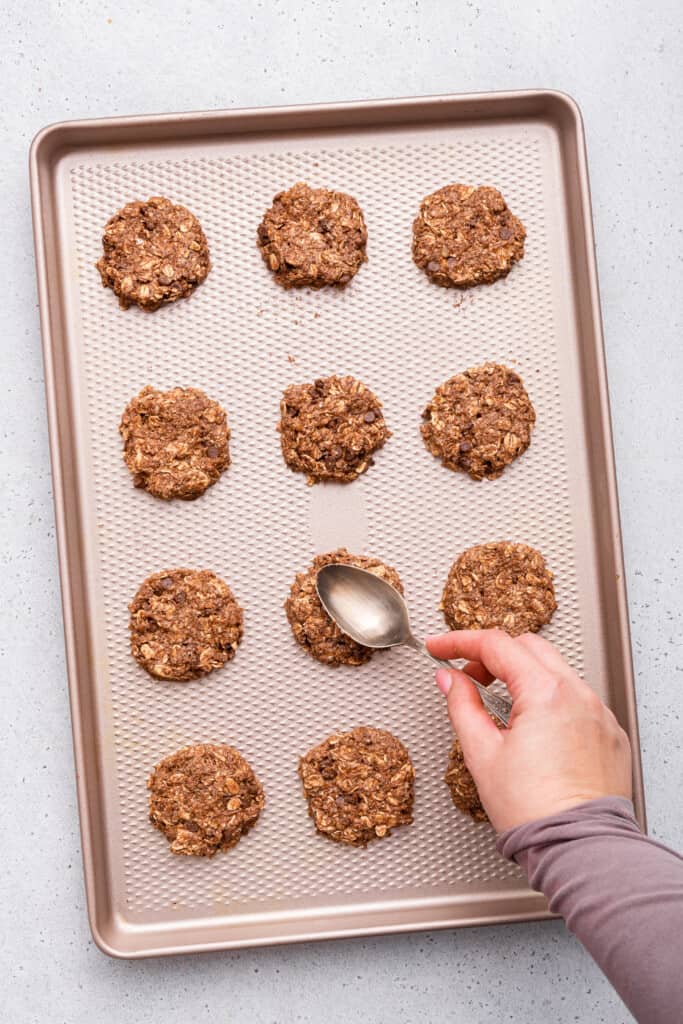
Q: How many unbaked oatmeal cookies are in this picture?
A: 12